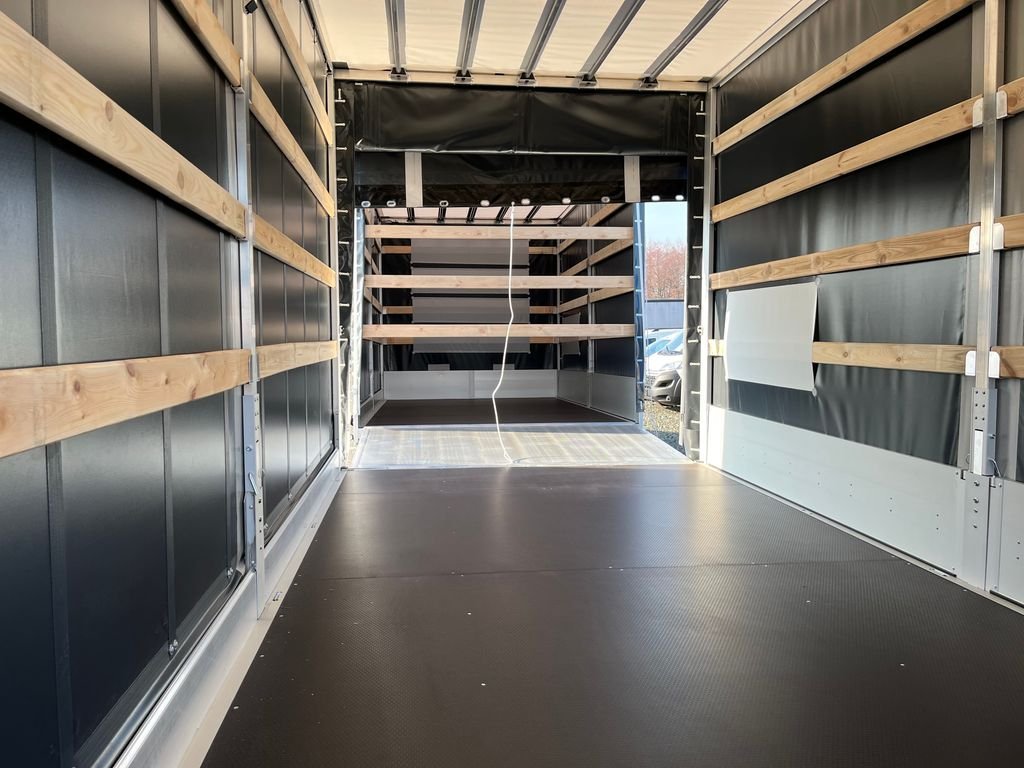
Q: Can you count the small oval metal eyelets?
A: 9